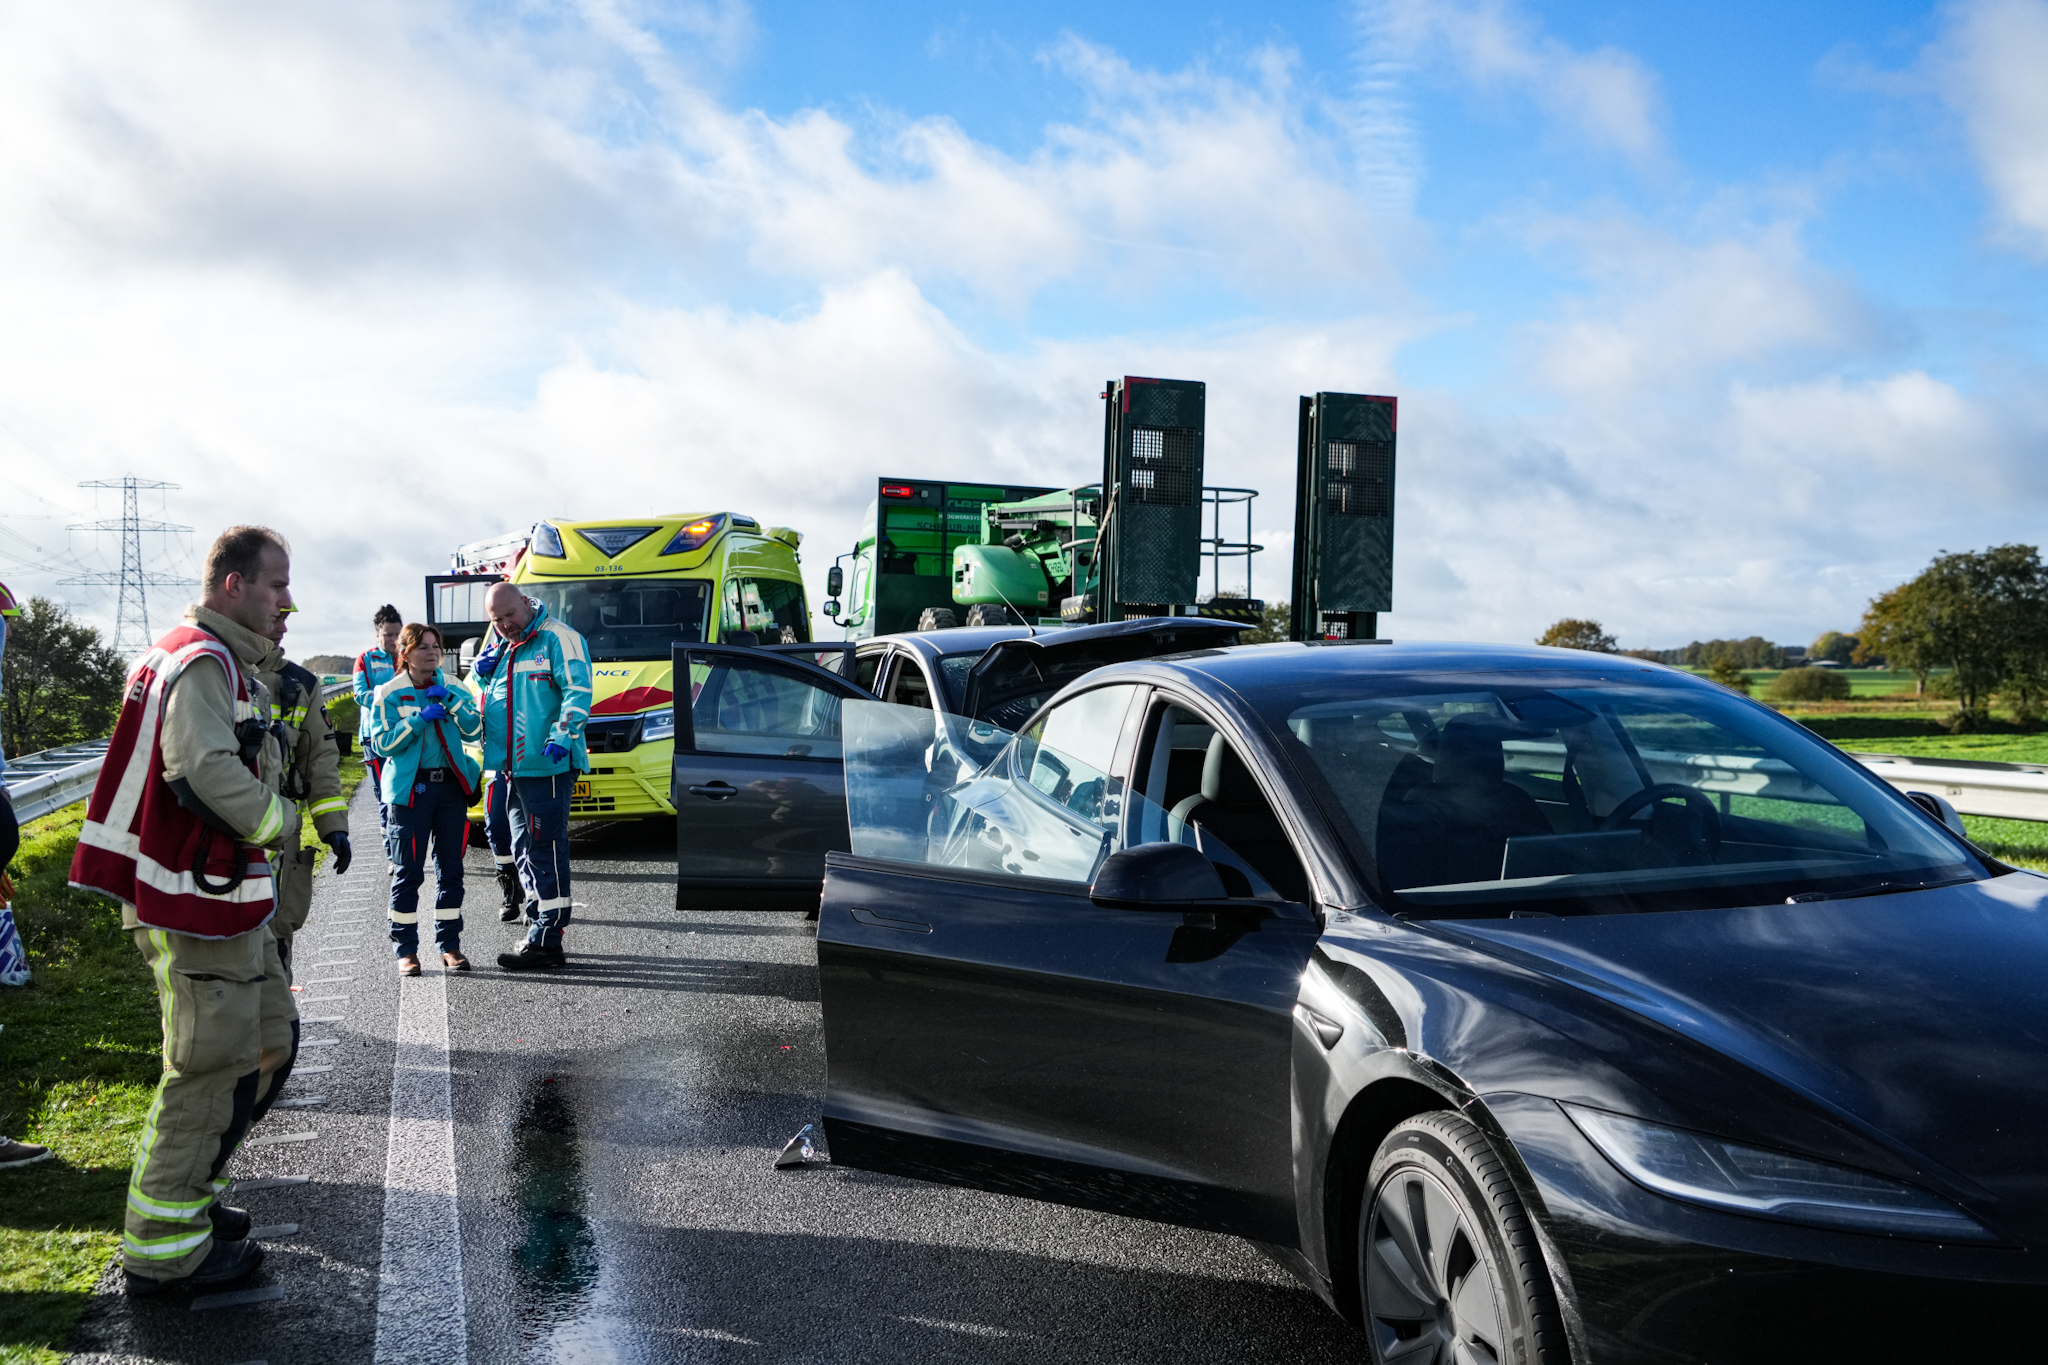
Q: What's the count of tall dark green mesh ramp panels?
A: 2